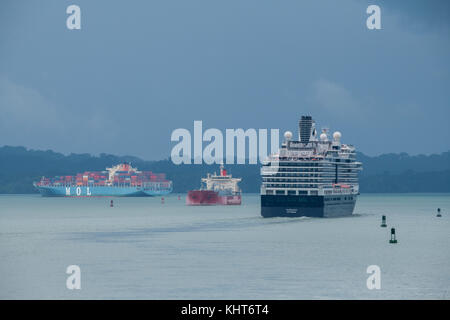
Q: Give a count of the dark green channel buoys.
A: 3